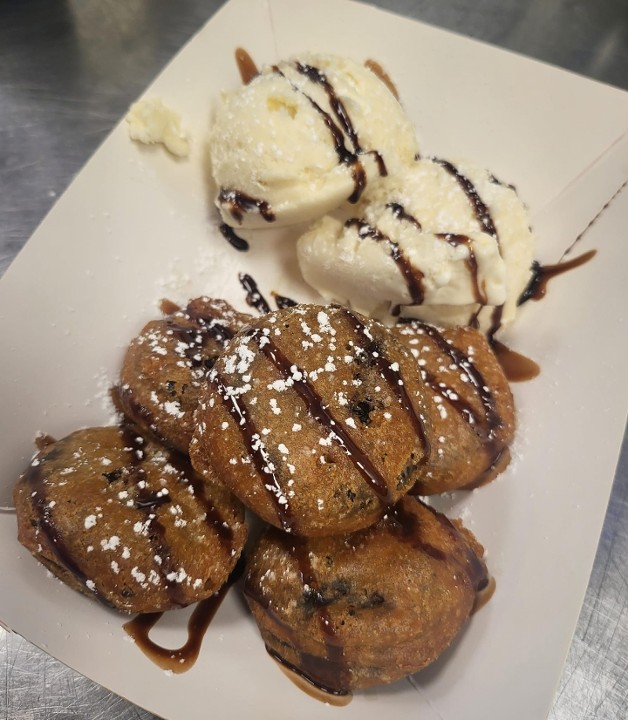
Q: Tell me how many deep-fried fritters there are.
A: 5